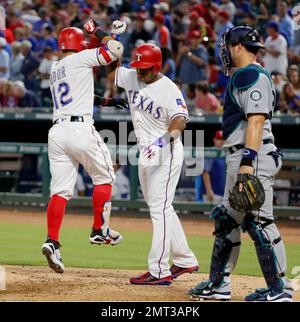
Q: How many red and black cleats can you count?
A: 2